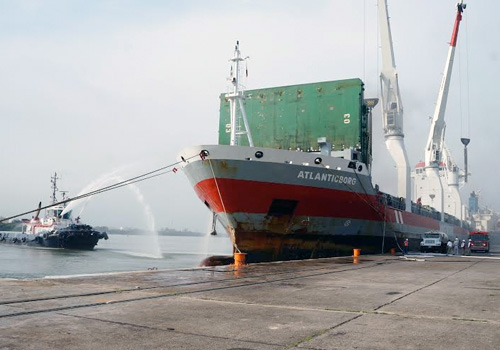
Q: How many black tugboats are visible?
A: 1